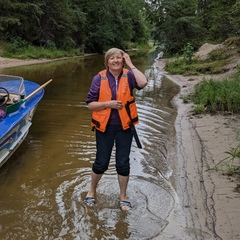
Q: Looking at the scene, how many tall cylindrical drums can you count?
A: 0